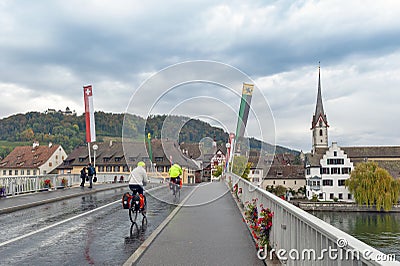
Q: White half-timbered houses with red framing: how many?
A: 1